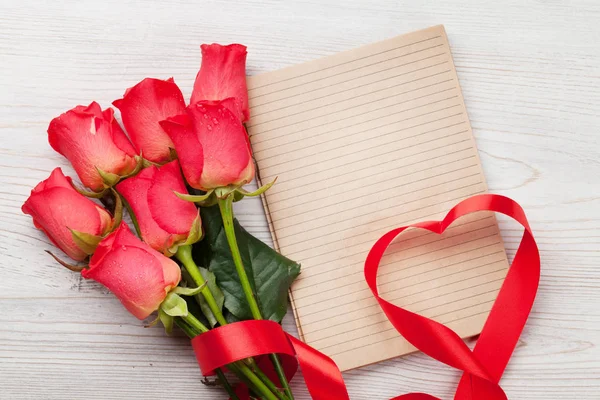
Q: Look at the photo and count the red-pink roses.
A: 7